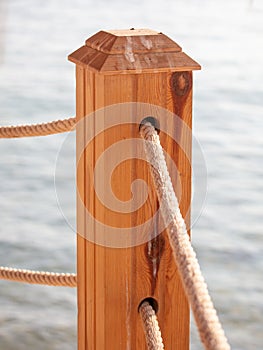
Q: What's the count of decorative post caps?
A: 1